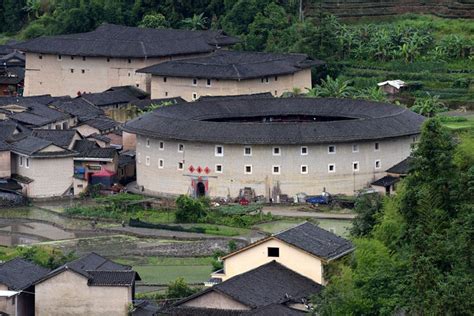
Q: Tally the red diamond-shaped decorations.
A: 3